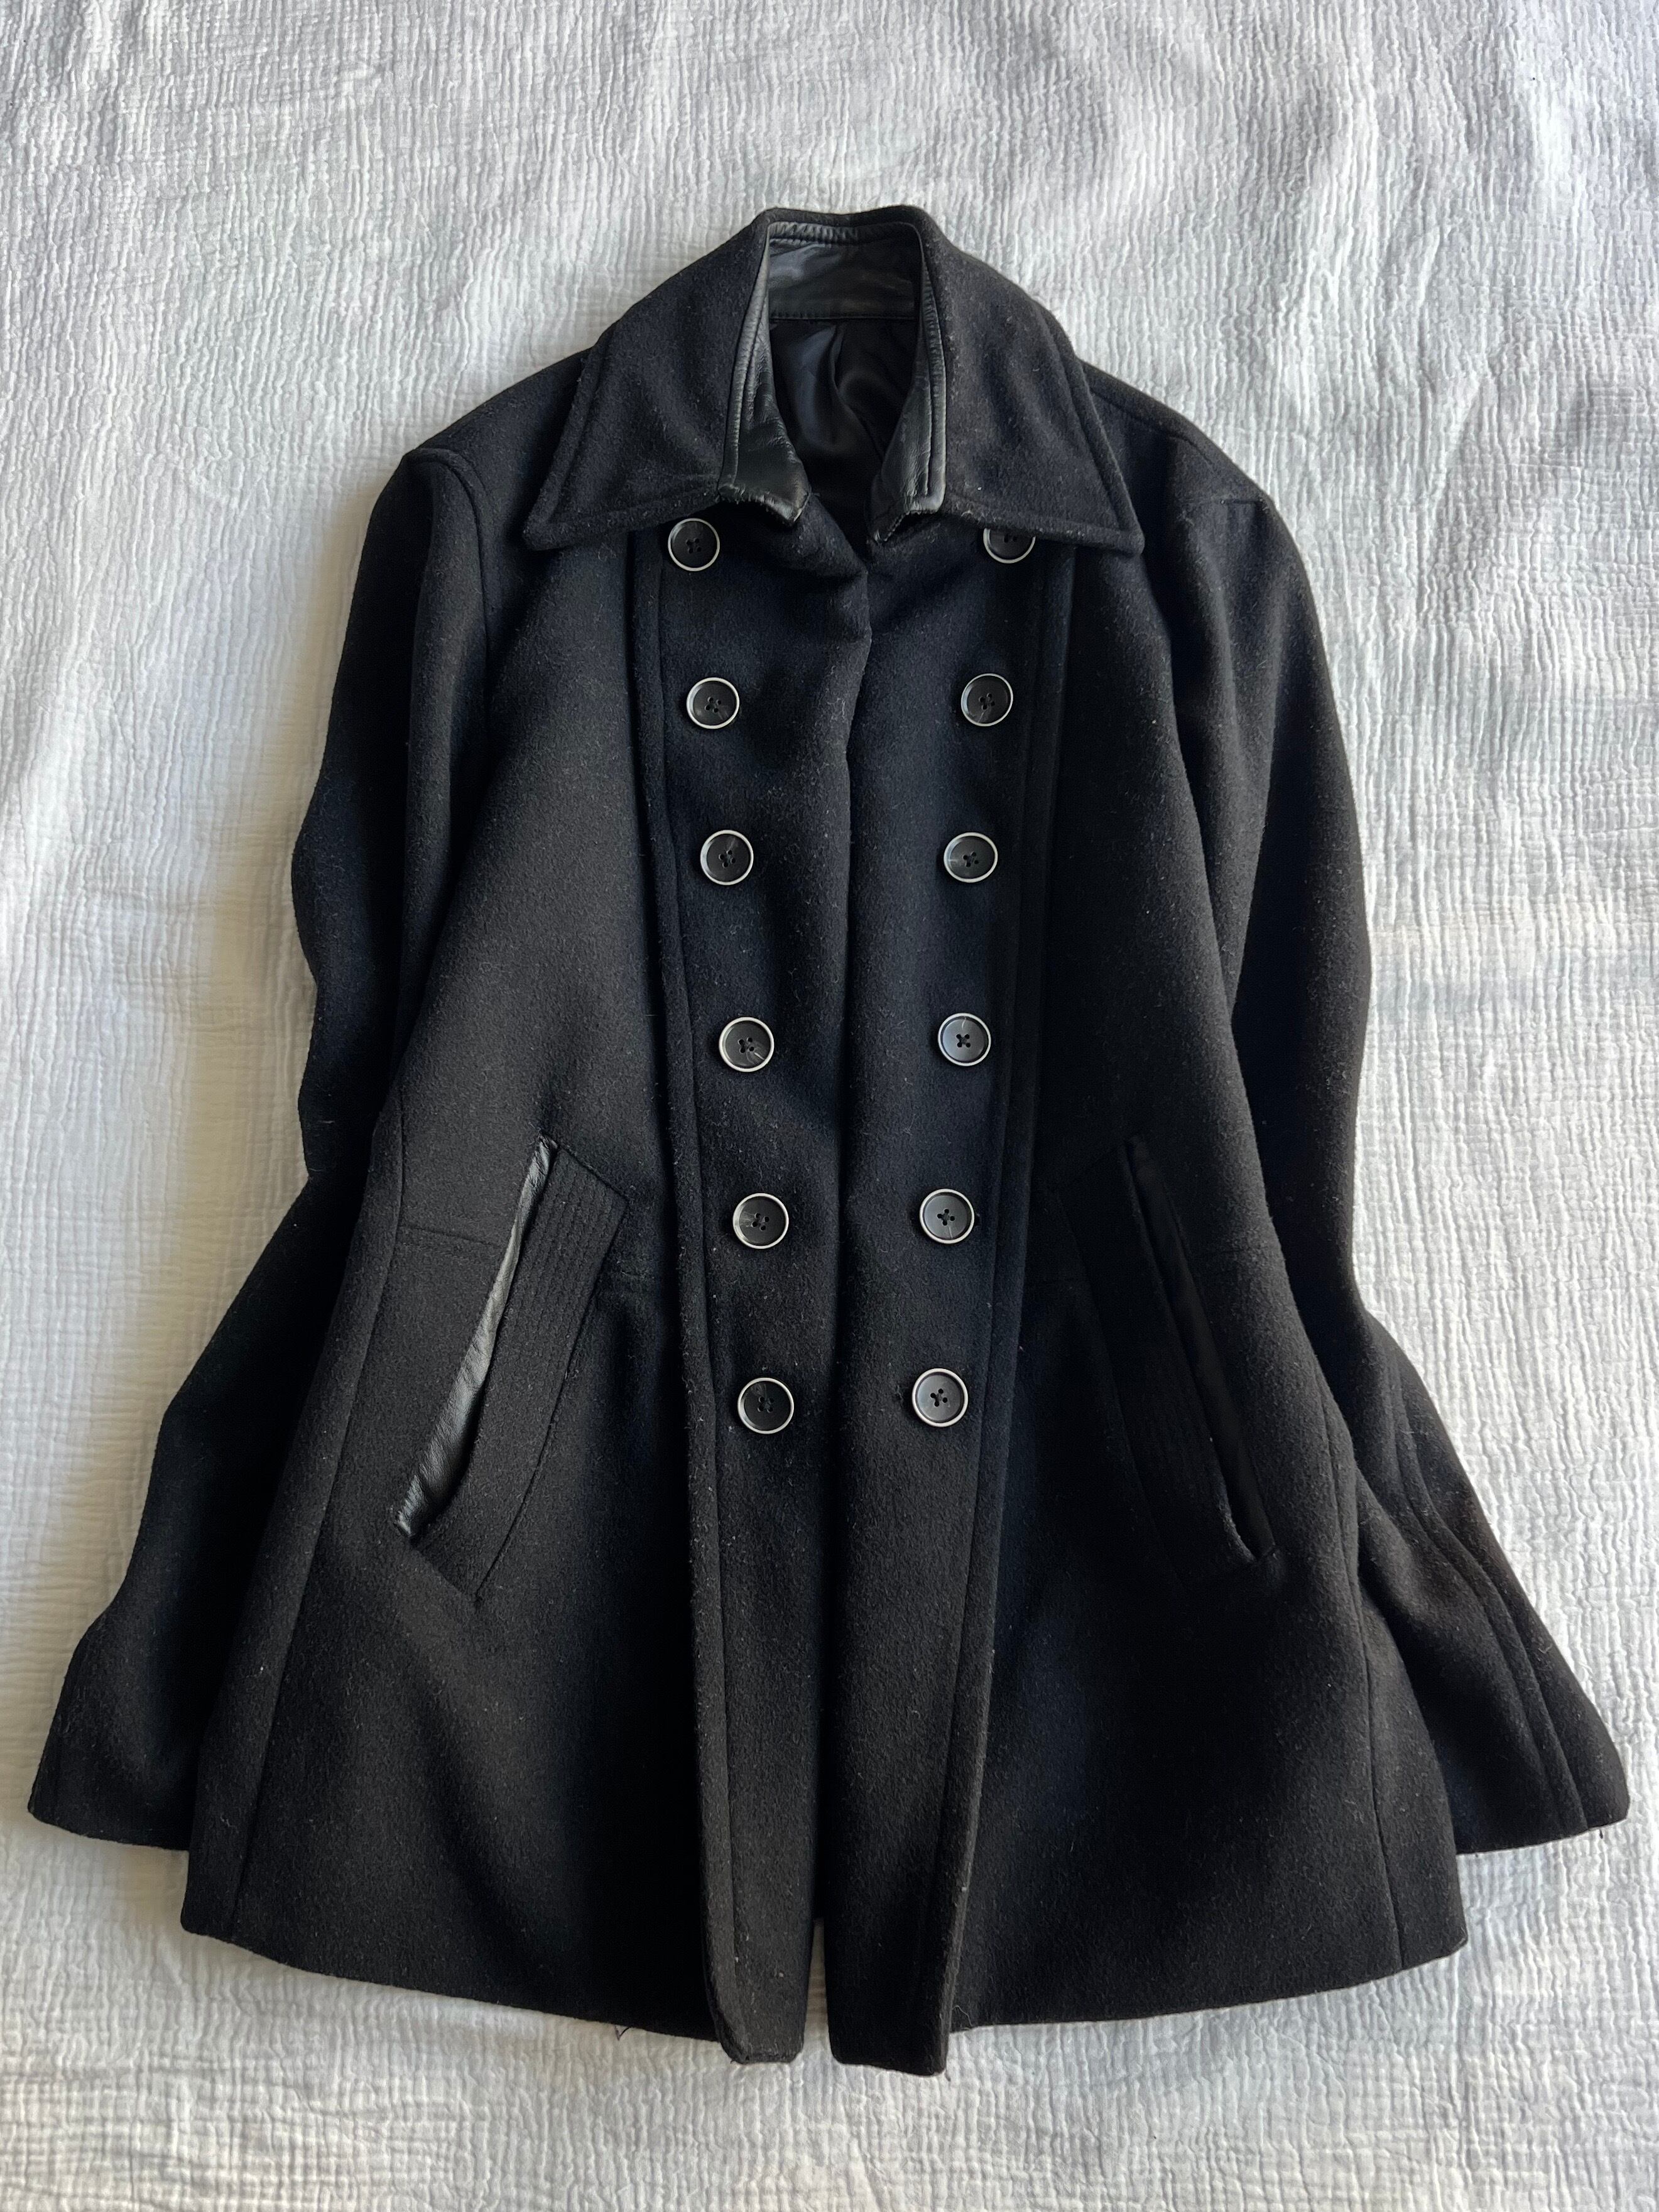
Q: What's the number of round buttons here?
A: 12